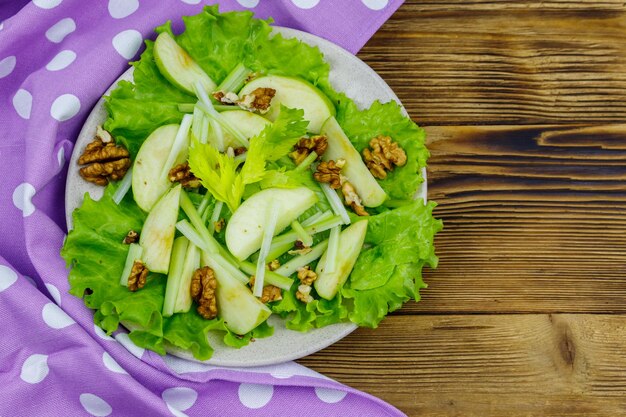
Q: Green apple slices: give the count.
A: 9